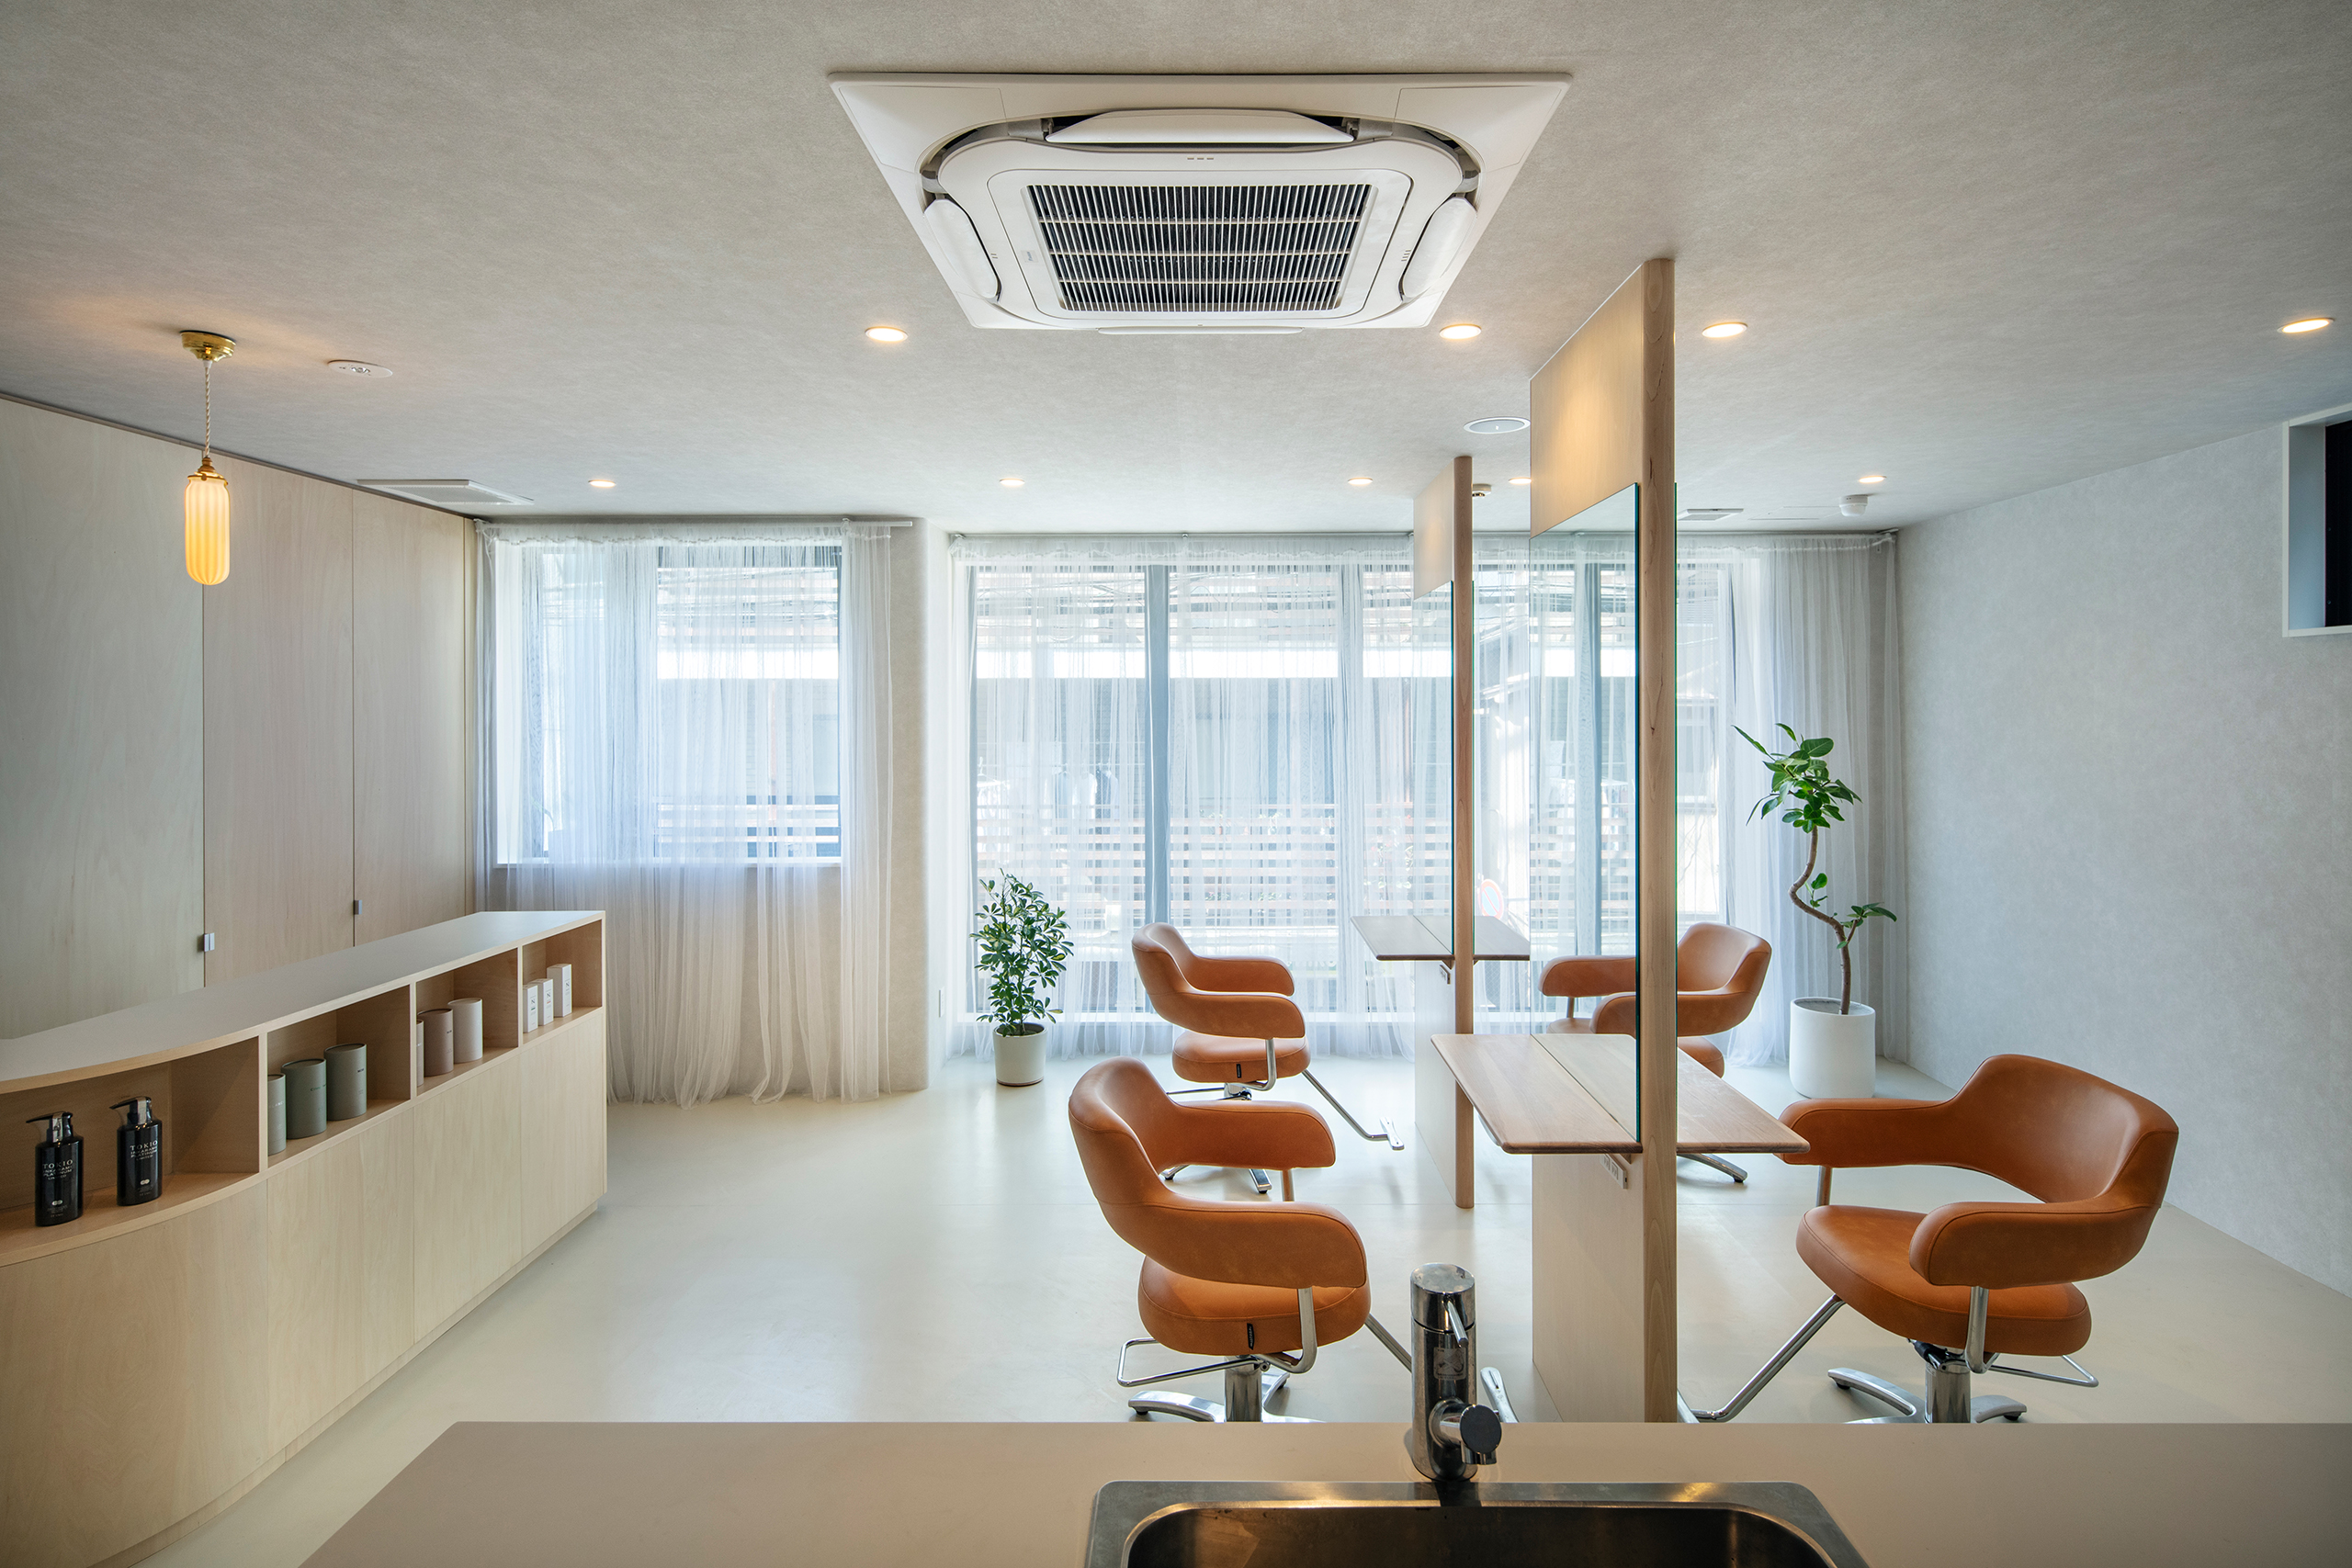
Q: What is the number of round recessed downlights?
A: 9